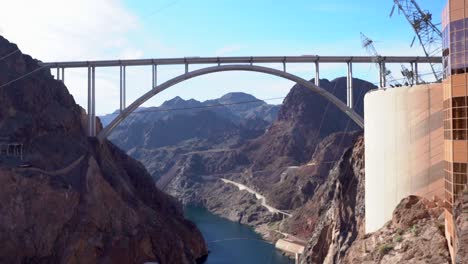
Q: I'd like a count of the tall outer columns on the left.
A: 2